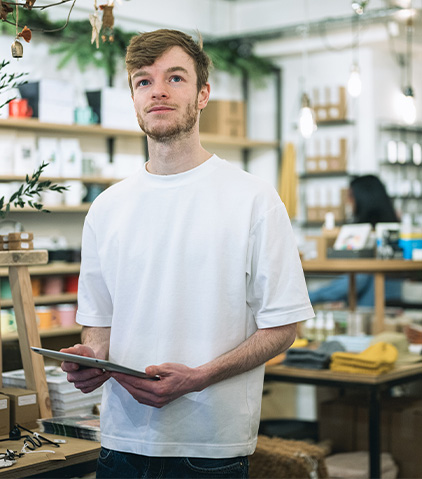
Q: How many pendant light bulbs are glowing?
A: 3